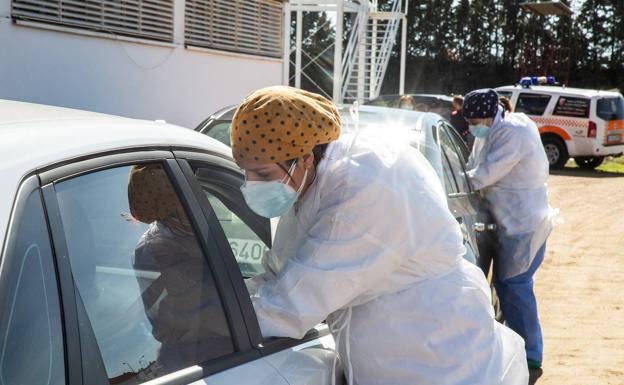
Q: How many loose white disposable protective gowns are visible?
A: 2